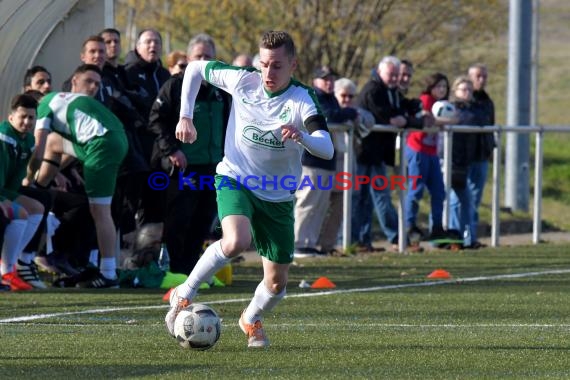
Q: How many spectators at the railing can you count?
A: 7